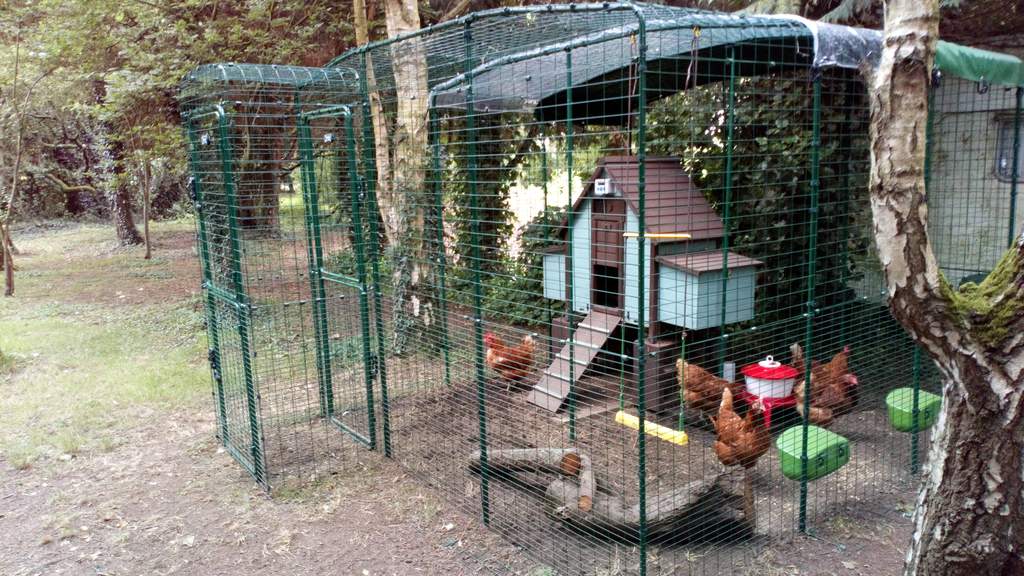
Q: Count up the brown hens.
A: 5